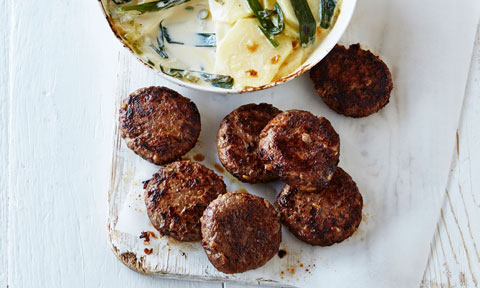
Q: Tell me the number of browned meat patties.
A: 7